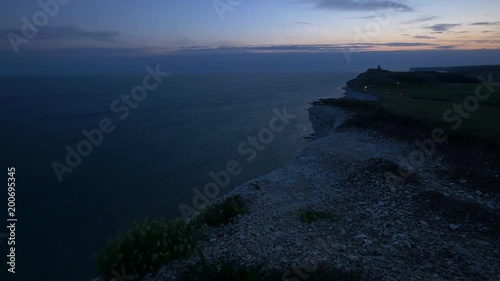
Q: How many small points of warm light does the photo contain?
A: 4